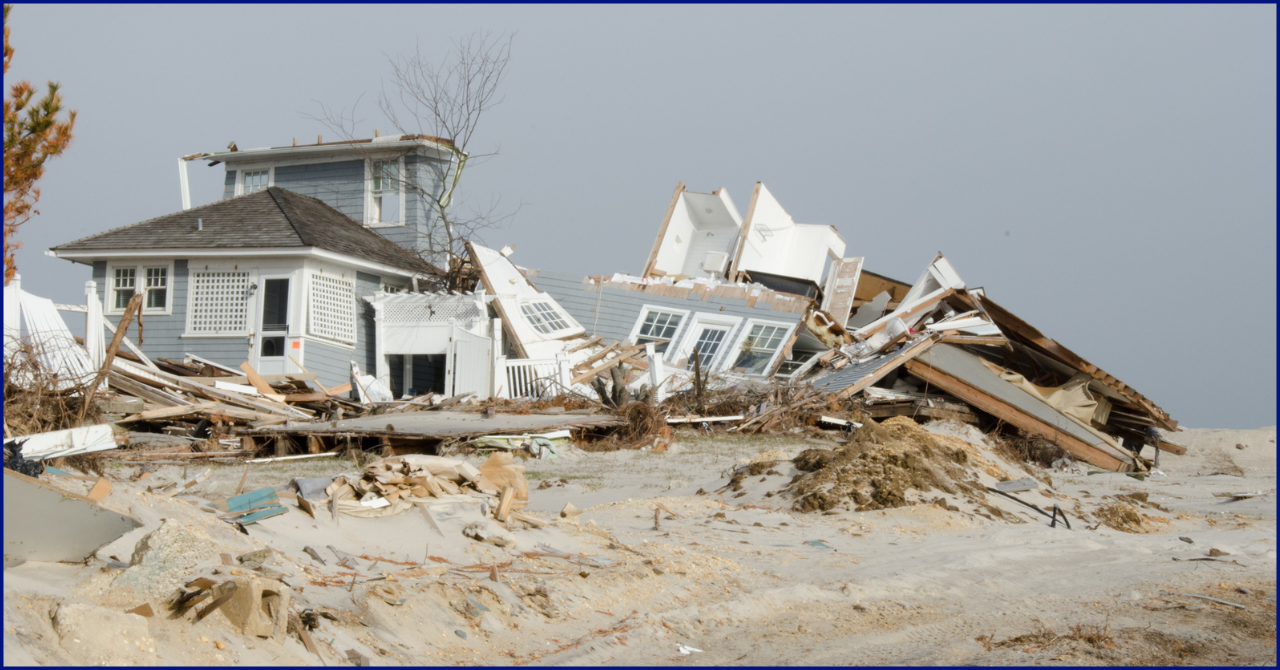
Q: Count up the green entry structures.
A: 0